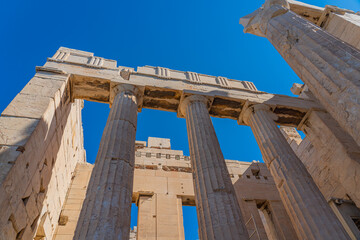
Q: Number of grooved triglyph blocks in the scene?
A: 6